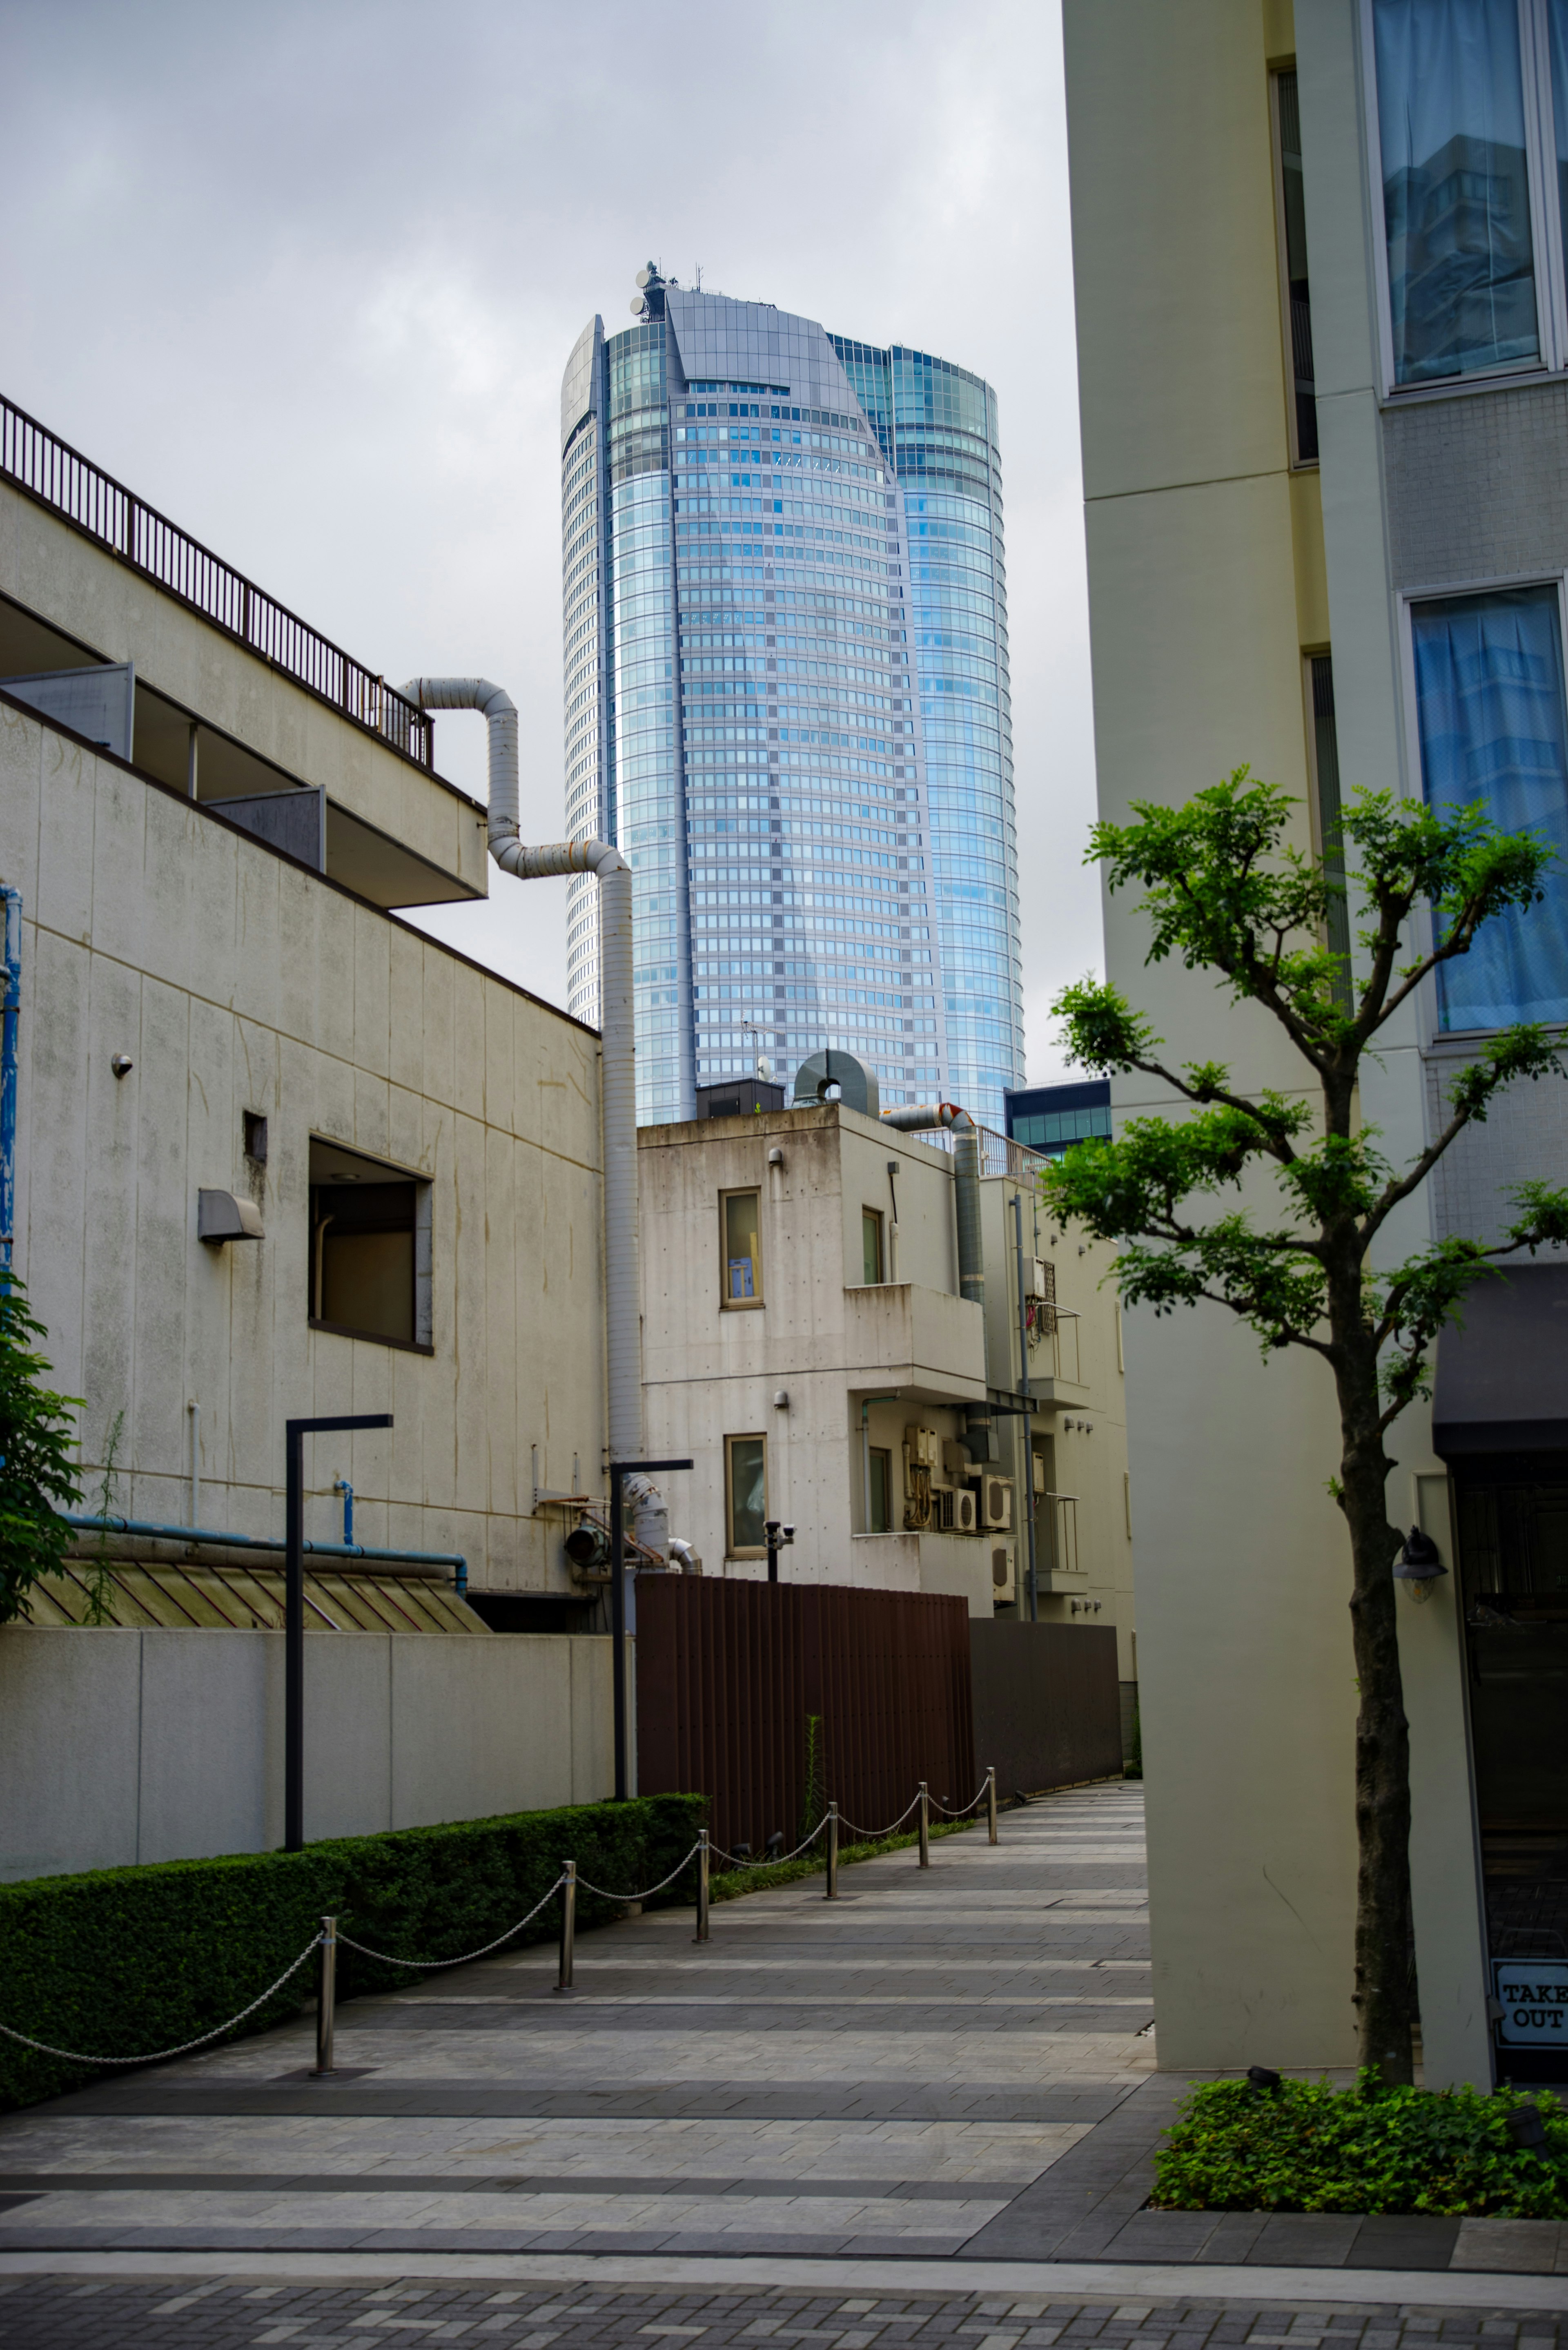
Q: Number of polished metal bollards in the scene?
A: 6